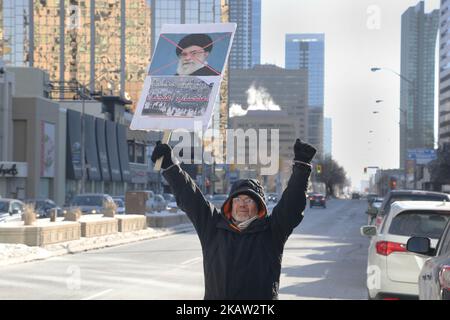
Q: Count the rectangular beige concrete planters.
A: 3